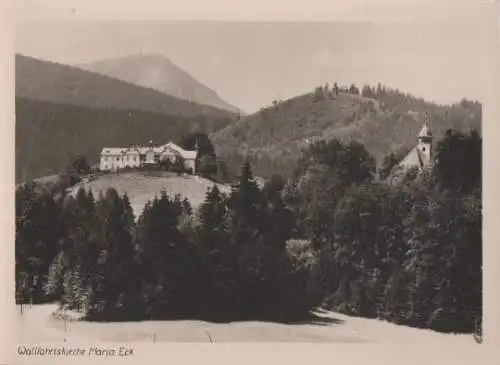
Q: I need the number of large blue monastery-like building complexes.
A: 0